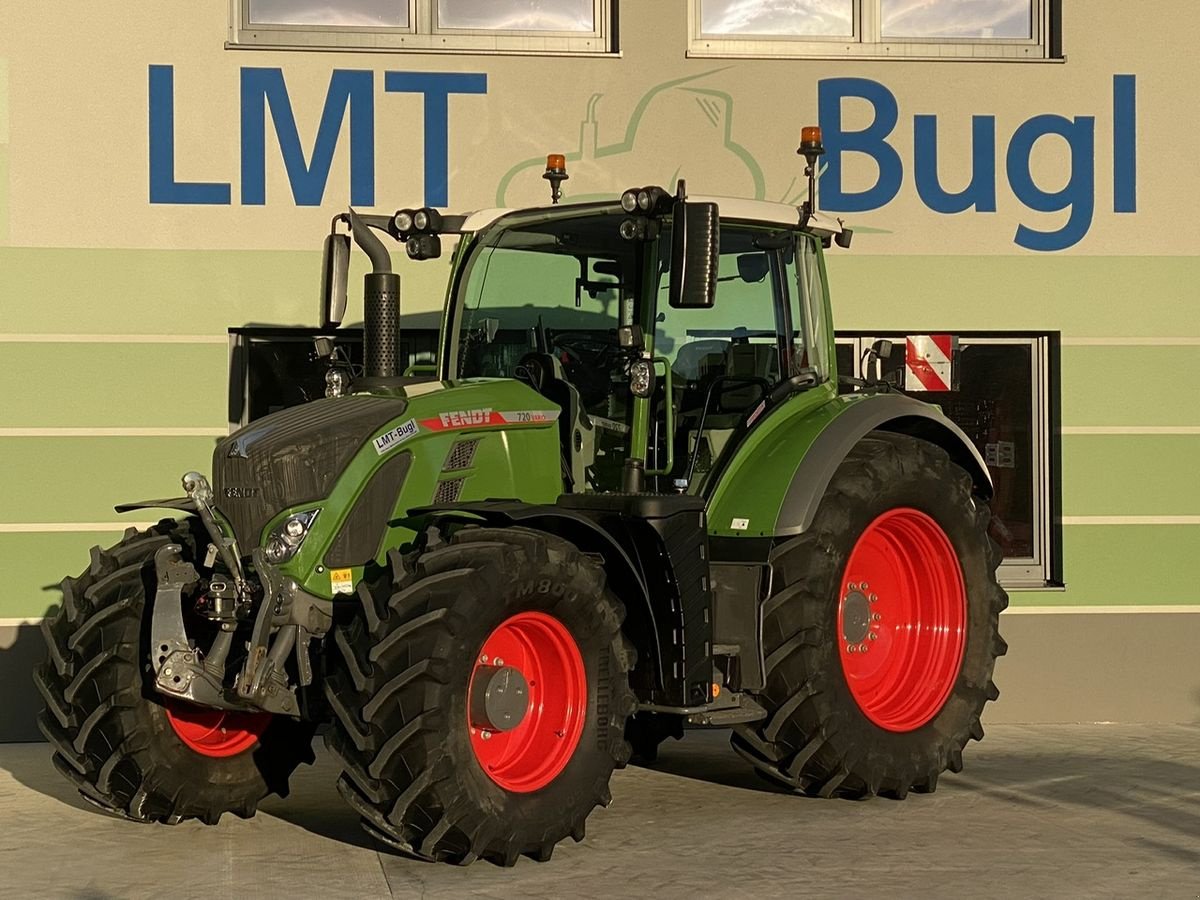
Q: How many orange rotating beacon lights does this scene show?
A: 2